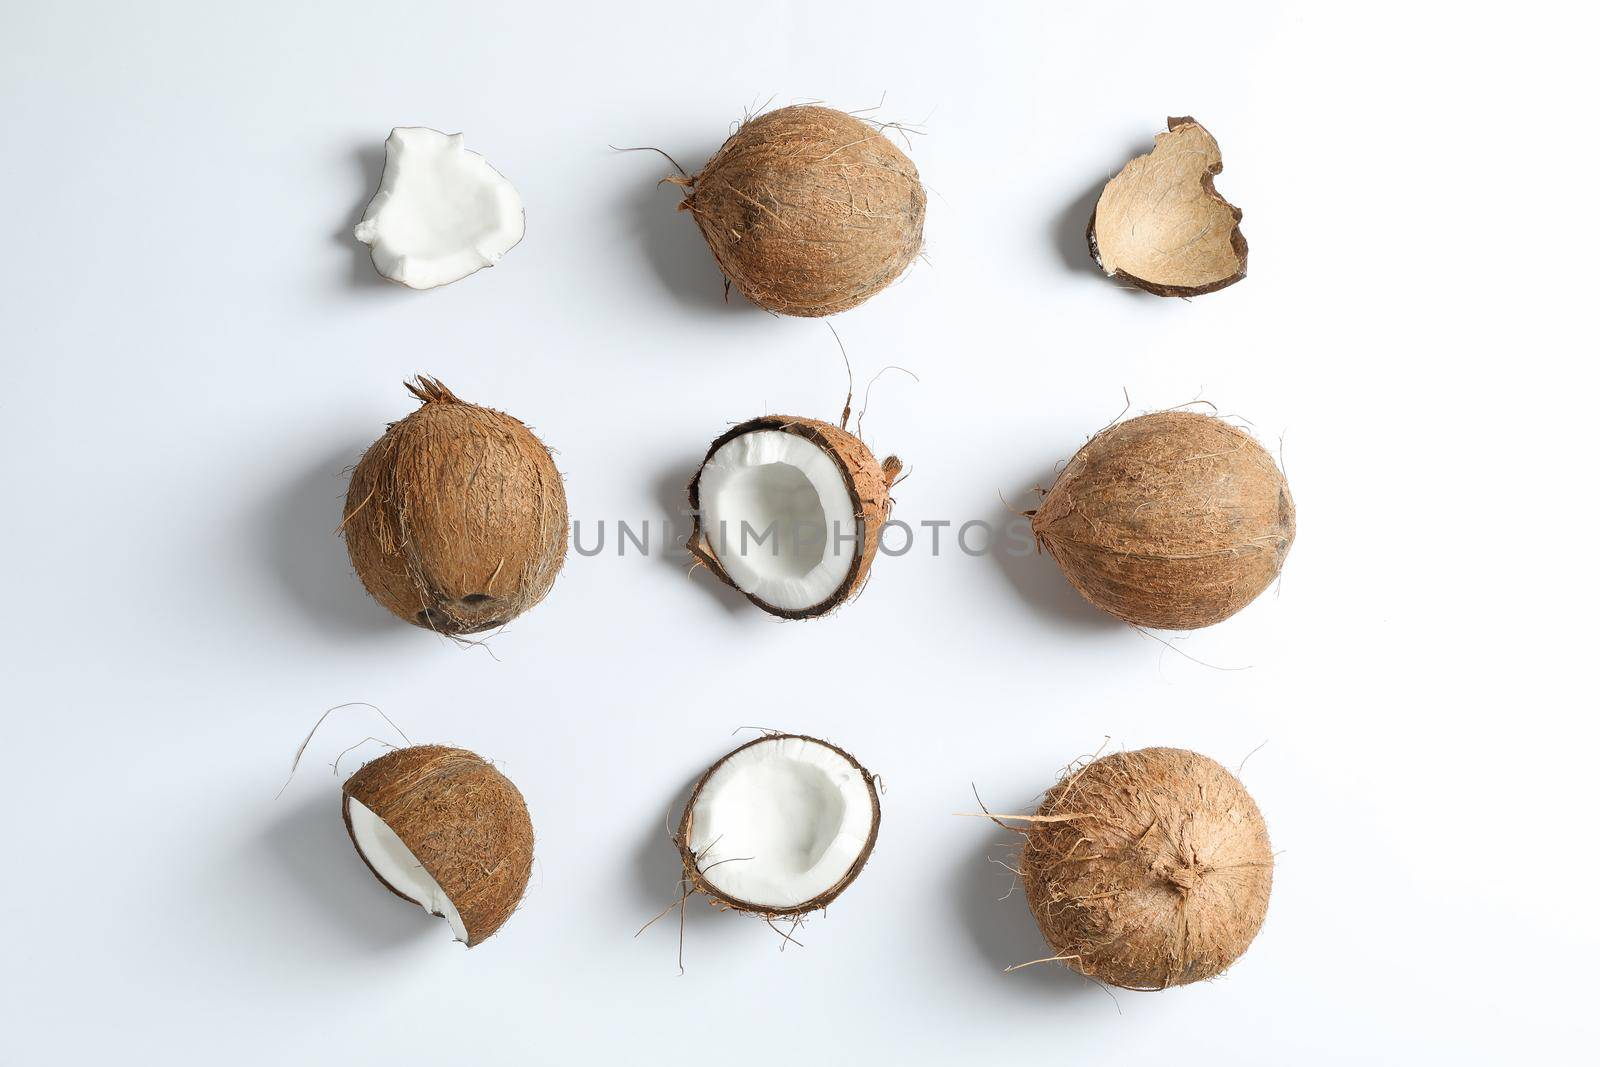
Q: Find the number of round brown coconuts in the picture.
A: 4